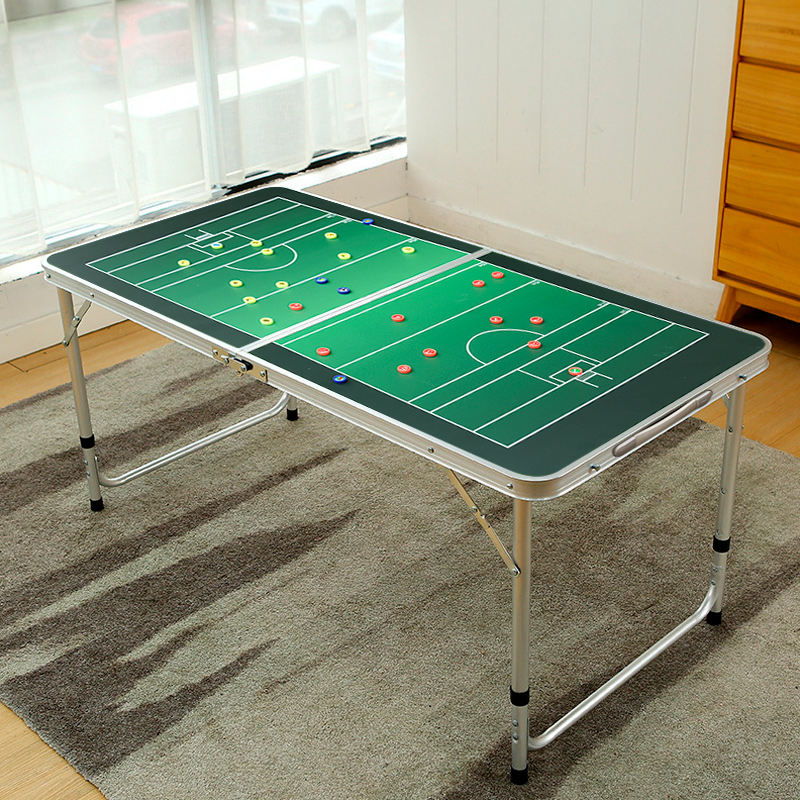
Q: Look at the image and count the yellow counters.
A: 11